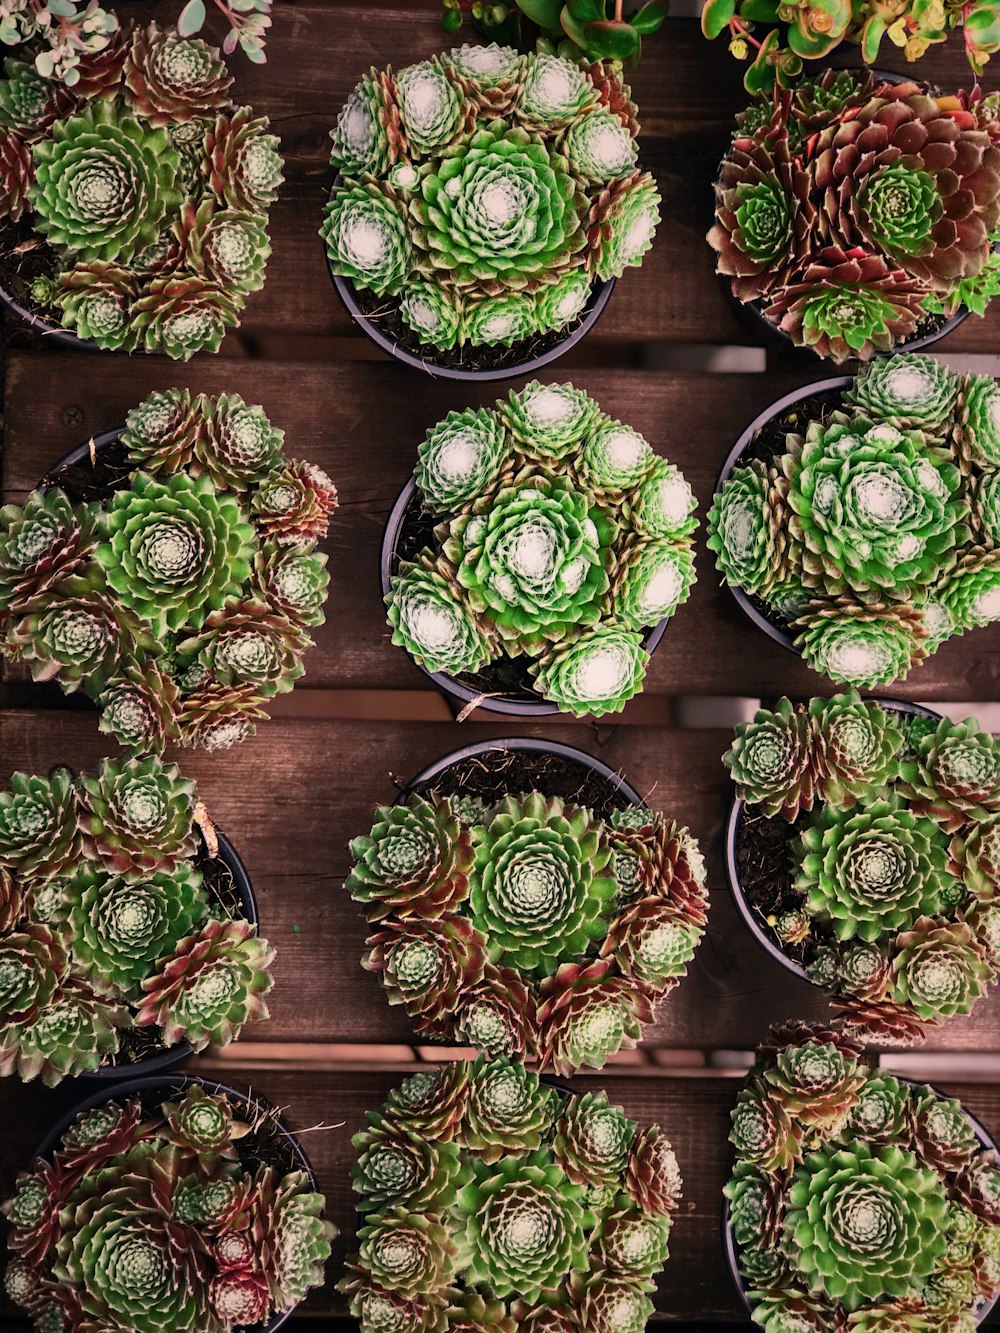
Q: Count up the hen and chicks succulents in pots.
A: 12